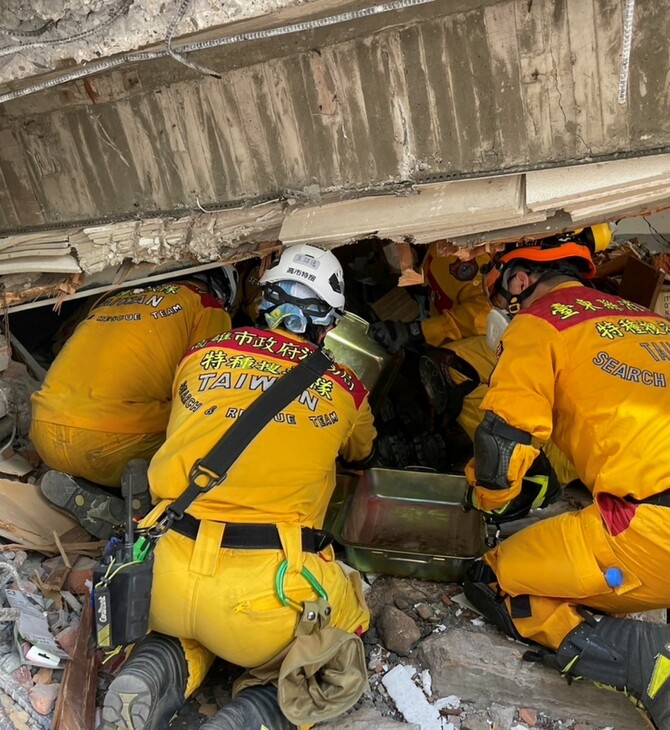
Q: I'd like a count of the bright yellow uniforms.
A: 4